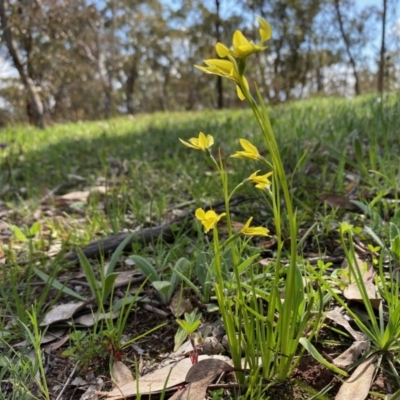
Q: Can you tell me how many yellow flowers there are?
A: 7